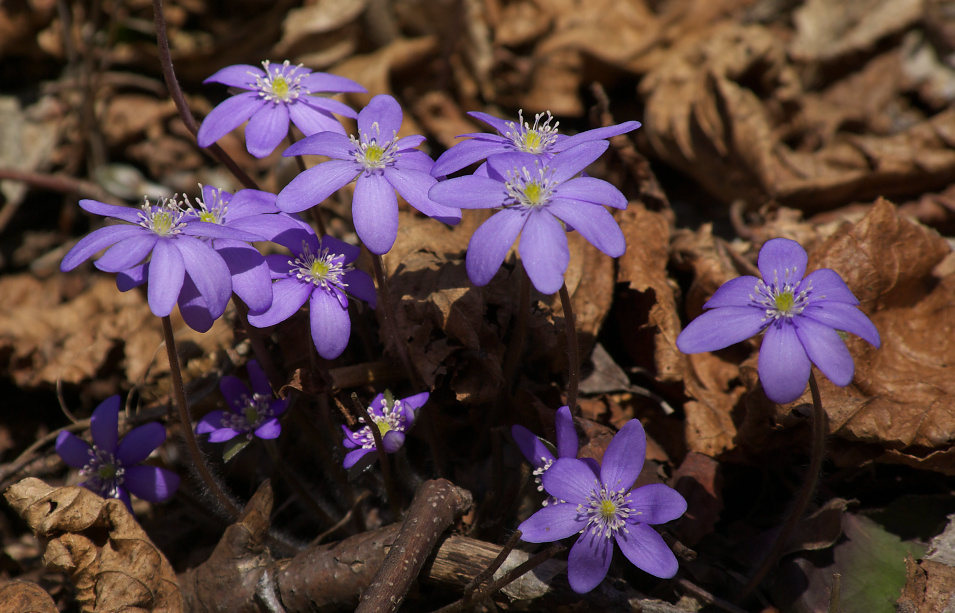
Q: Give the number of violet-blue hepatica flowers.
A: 13